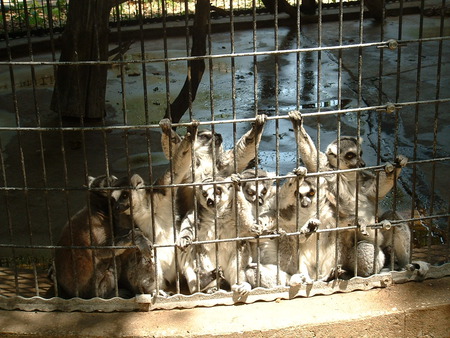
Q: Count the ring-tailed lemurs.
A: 7